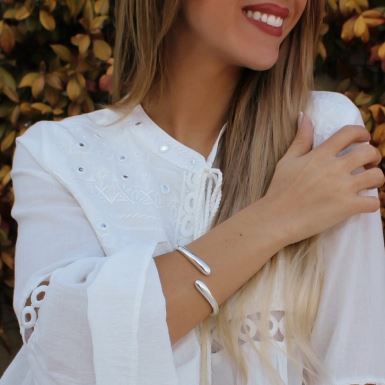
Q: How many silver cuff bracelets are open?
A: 1